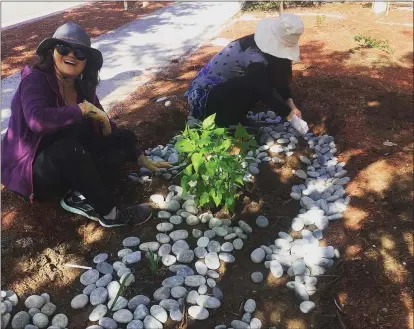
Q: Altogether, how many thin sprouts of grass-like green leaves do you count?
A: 2